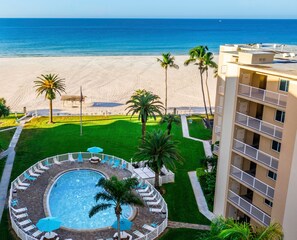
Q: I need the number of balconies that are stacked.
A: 5